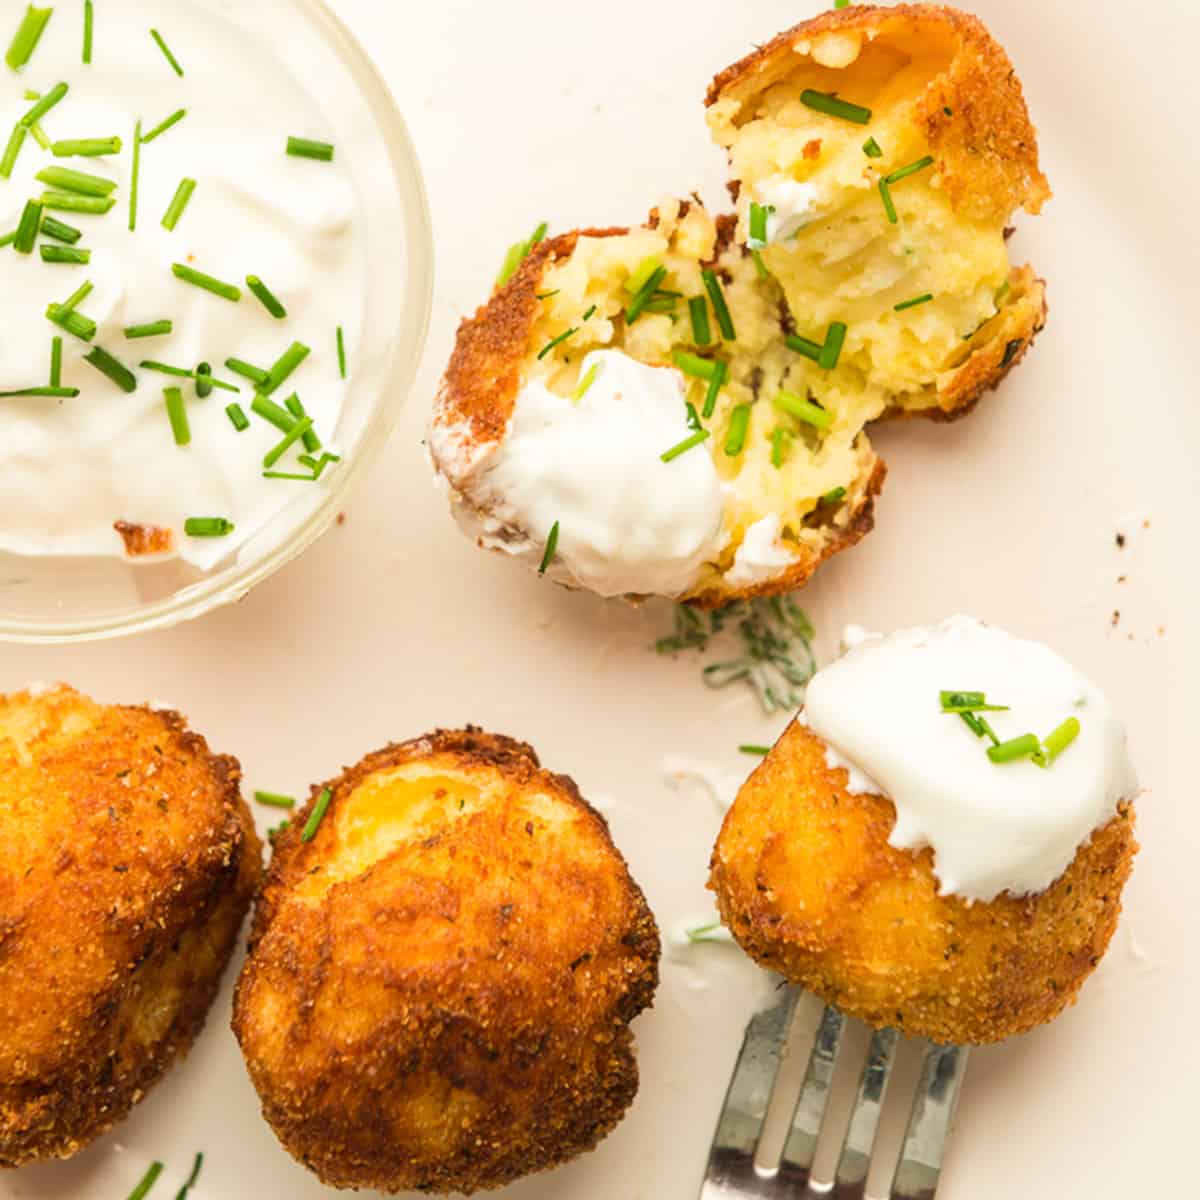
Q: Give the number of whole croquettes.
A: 3